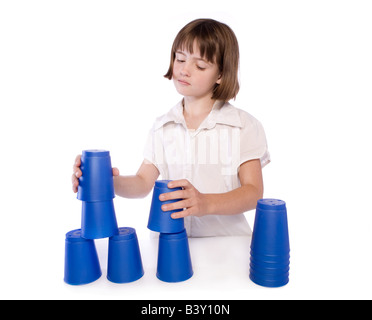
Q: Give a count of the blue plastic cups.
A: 12